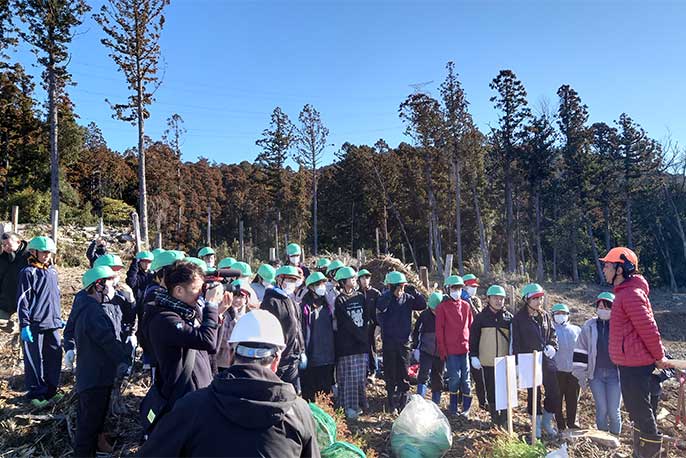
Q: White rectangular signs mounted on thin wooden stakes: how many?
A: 2